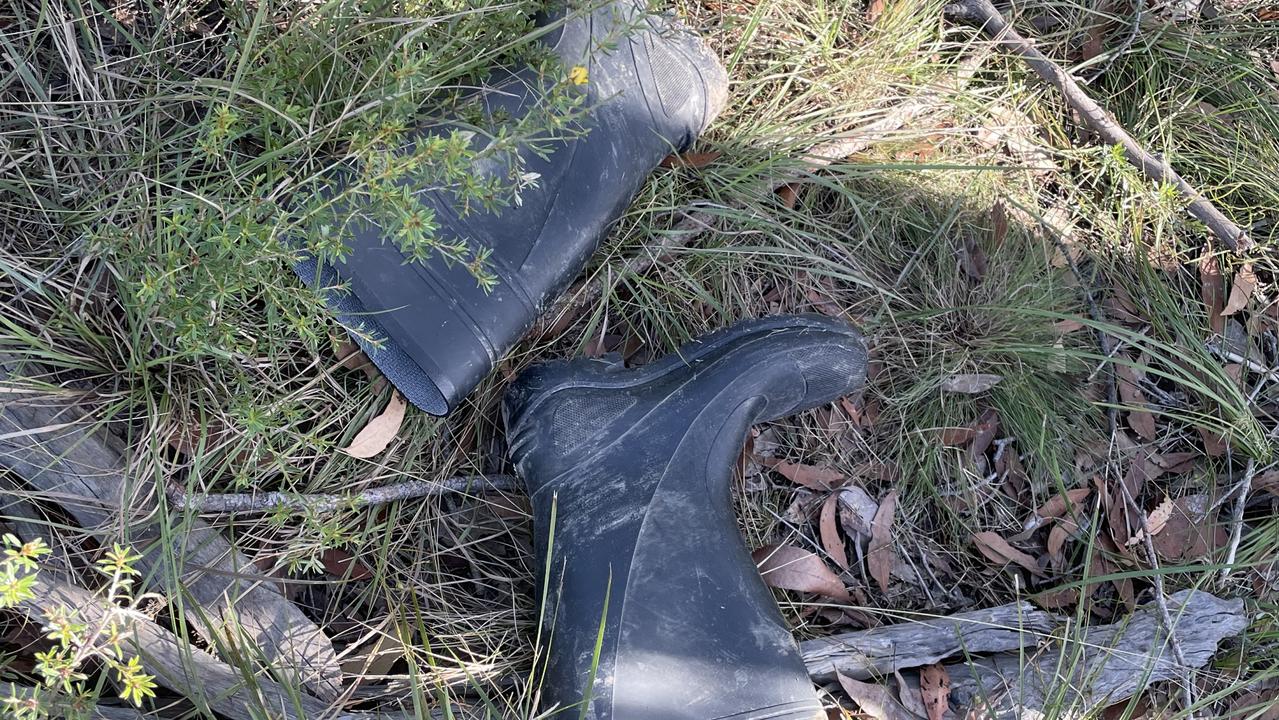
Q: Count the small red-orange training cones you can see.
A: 0